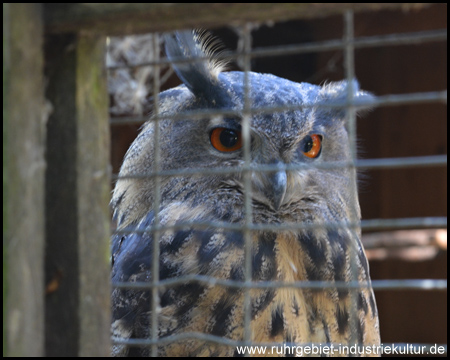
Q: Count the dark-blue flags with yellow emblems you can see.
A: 0